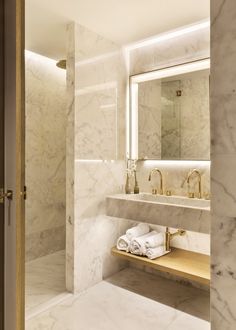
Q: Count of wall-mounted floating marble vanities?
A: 1